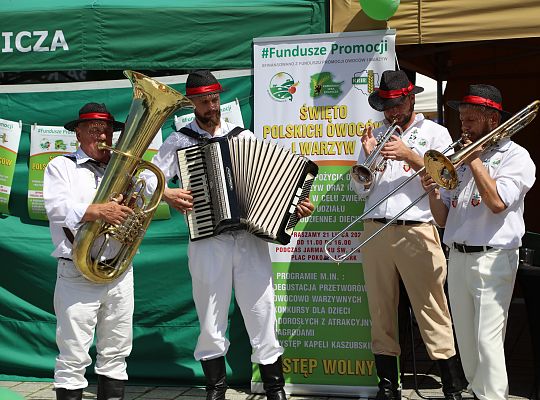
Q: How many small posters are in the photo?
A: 4